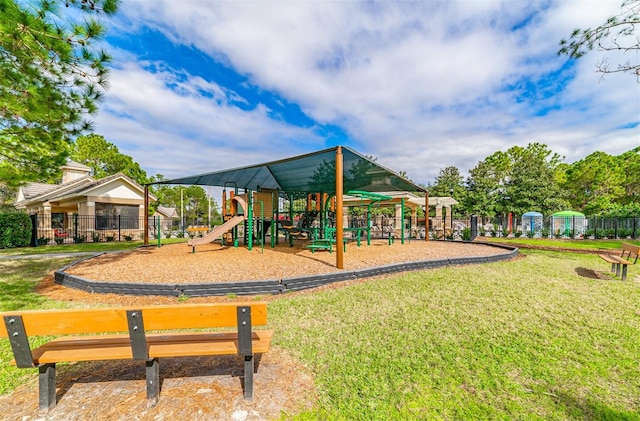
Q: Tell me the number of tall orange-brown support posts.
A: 3